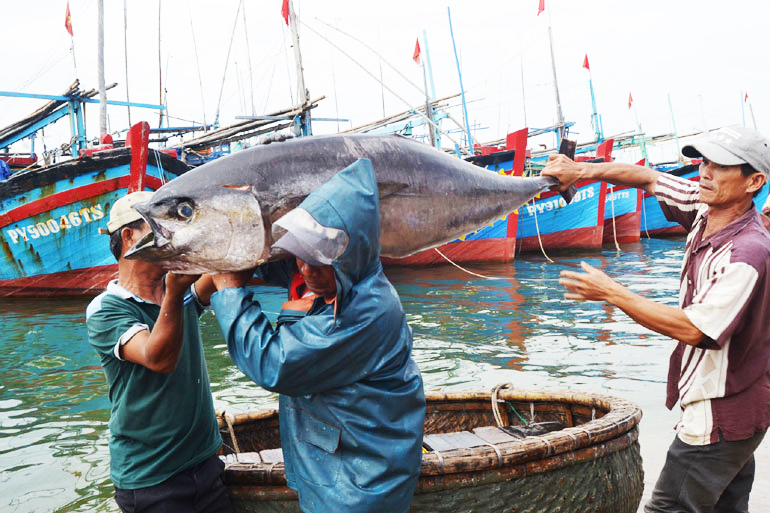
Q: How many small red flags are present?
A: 7